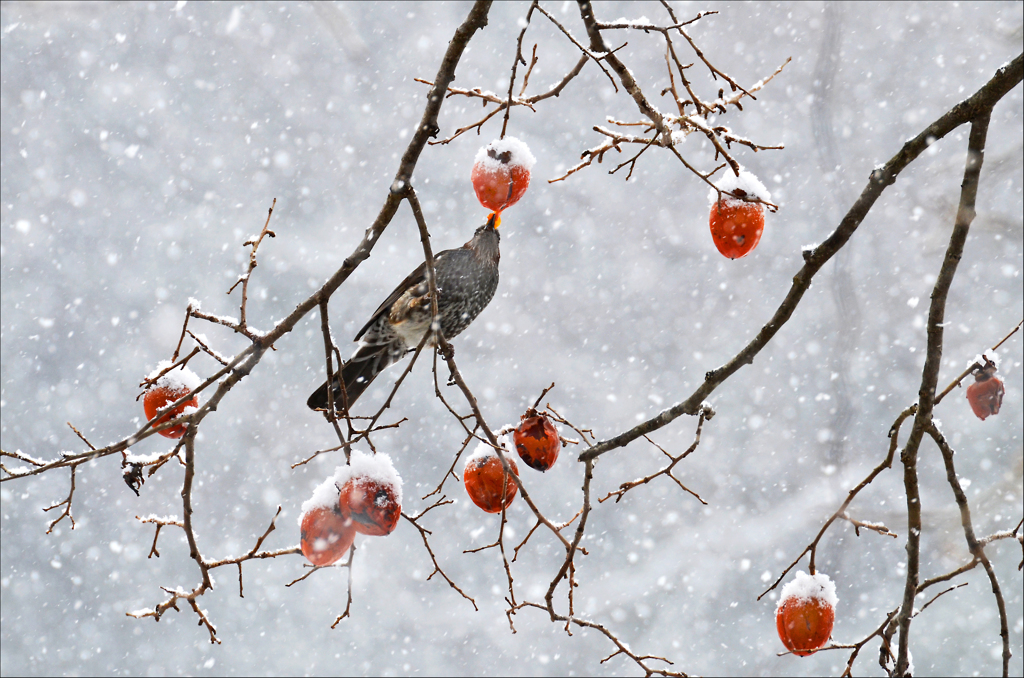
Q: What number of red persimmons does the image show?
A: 9